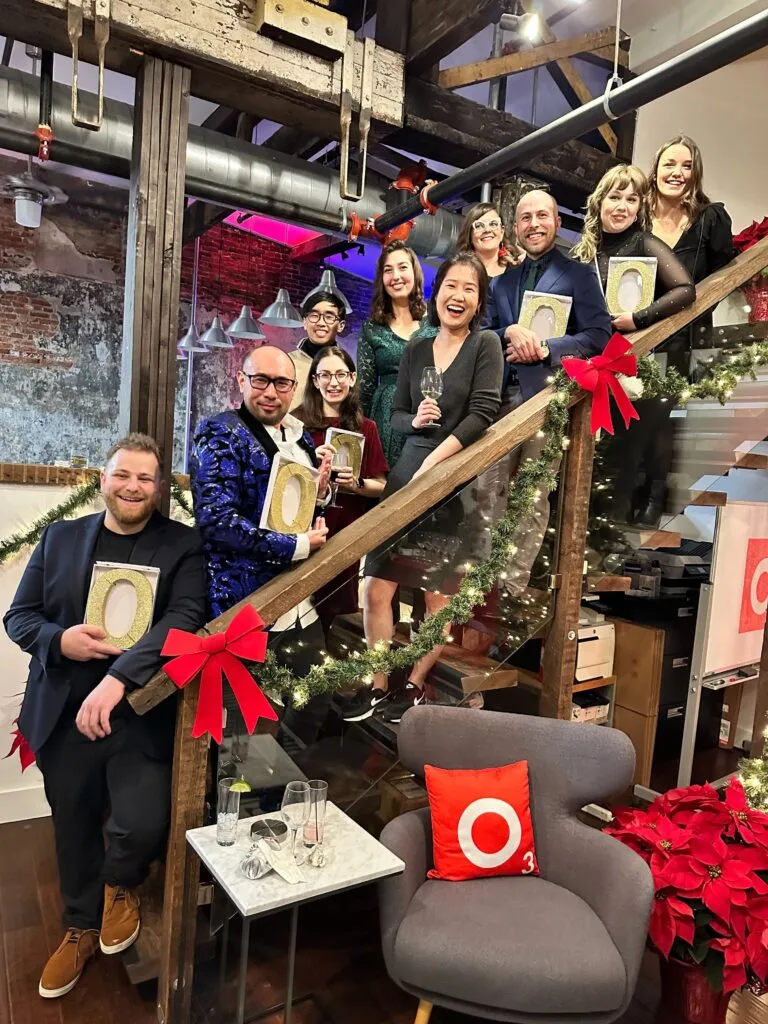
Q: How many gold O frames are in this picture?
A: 5